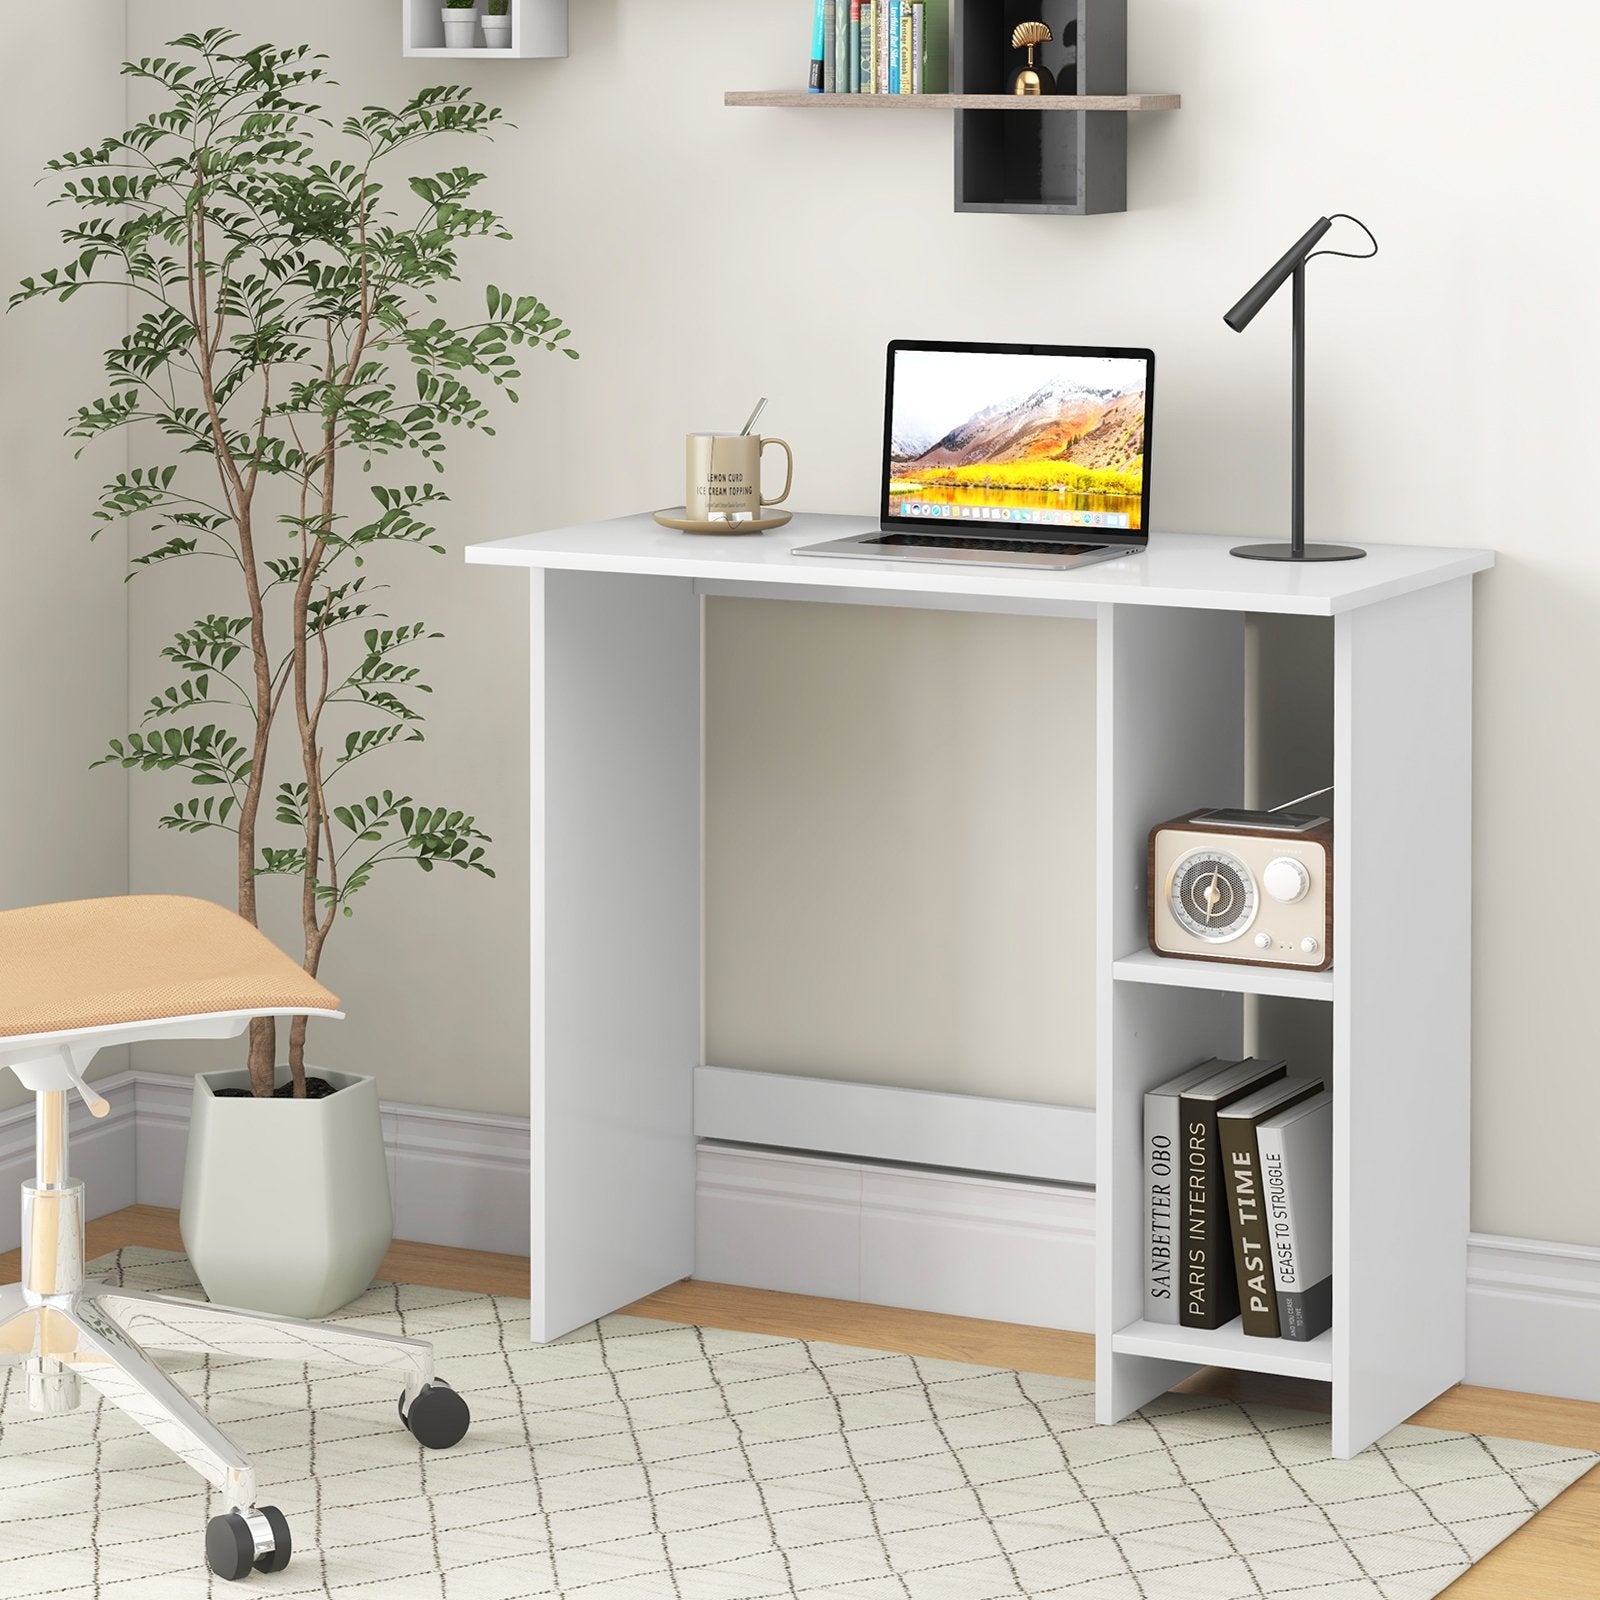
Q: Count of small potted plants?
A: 2